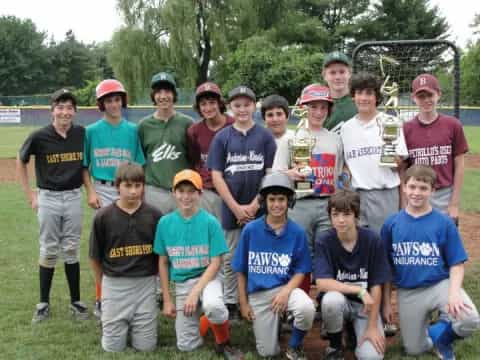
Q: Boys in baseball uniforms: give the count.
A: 15